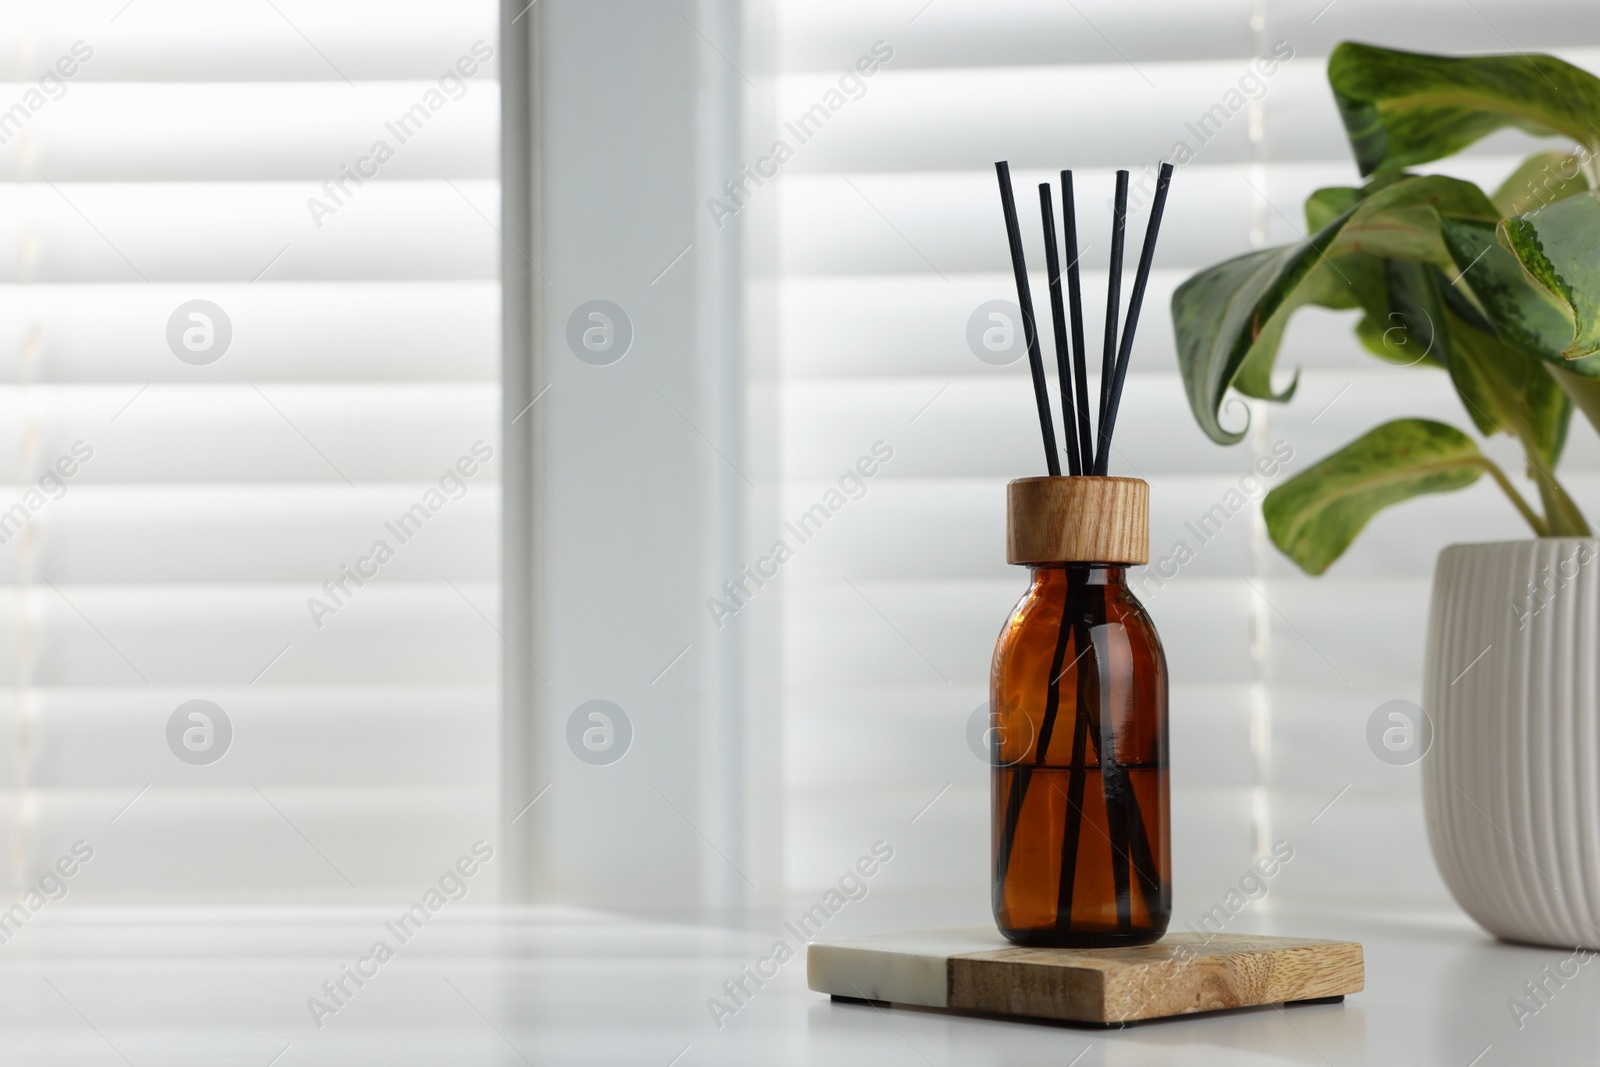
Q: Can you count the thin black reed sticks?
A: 5